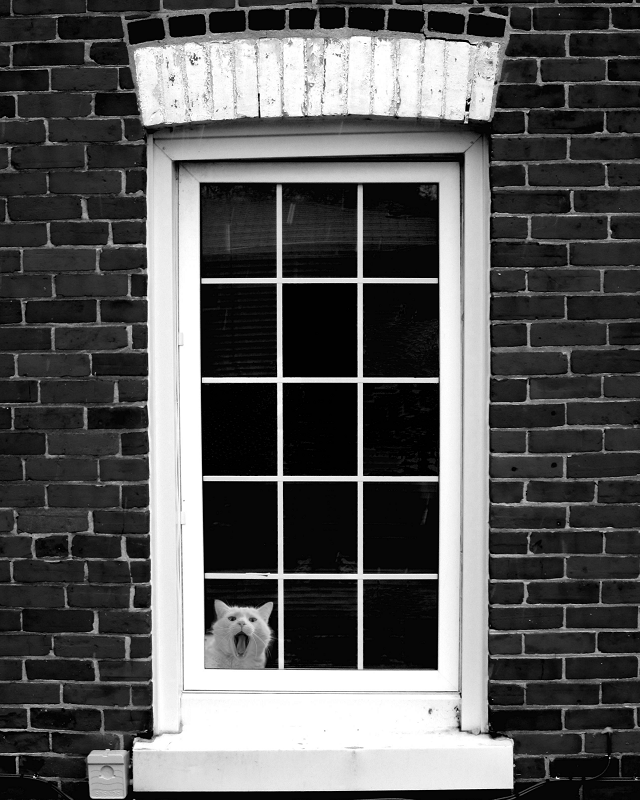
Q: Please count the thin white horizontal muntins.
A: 4